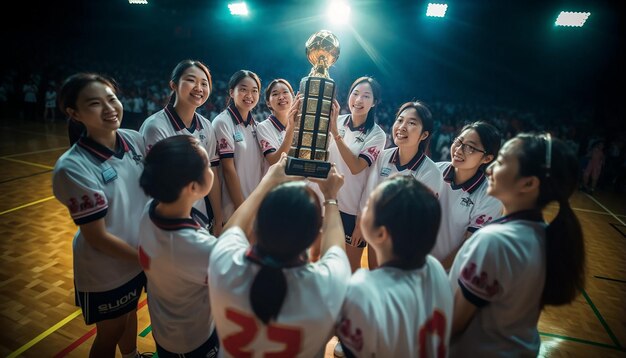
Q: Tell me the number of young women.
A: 11